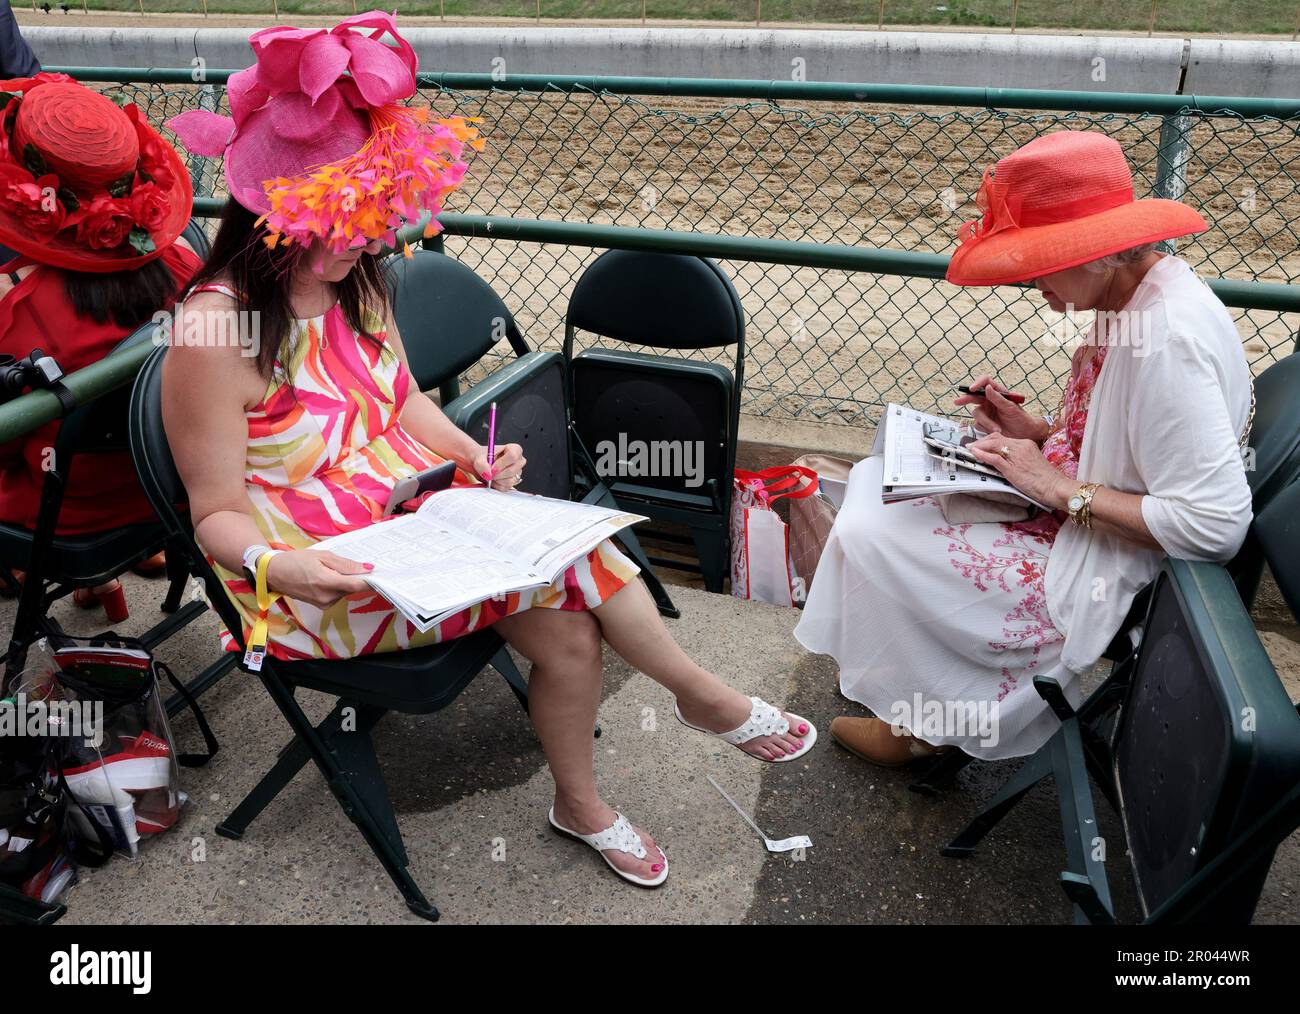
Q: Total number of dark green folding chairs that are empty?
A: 3